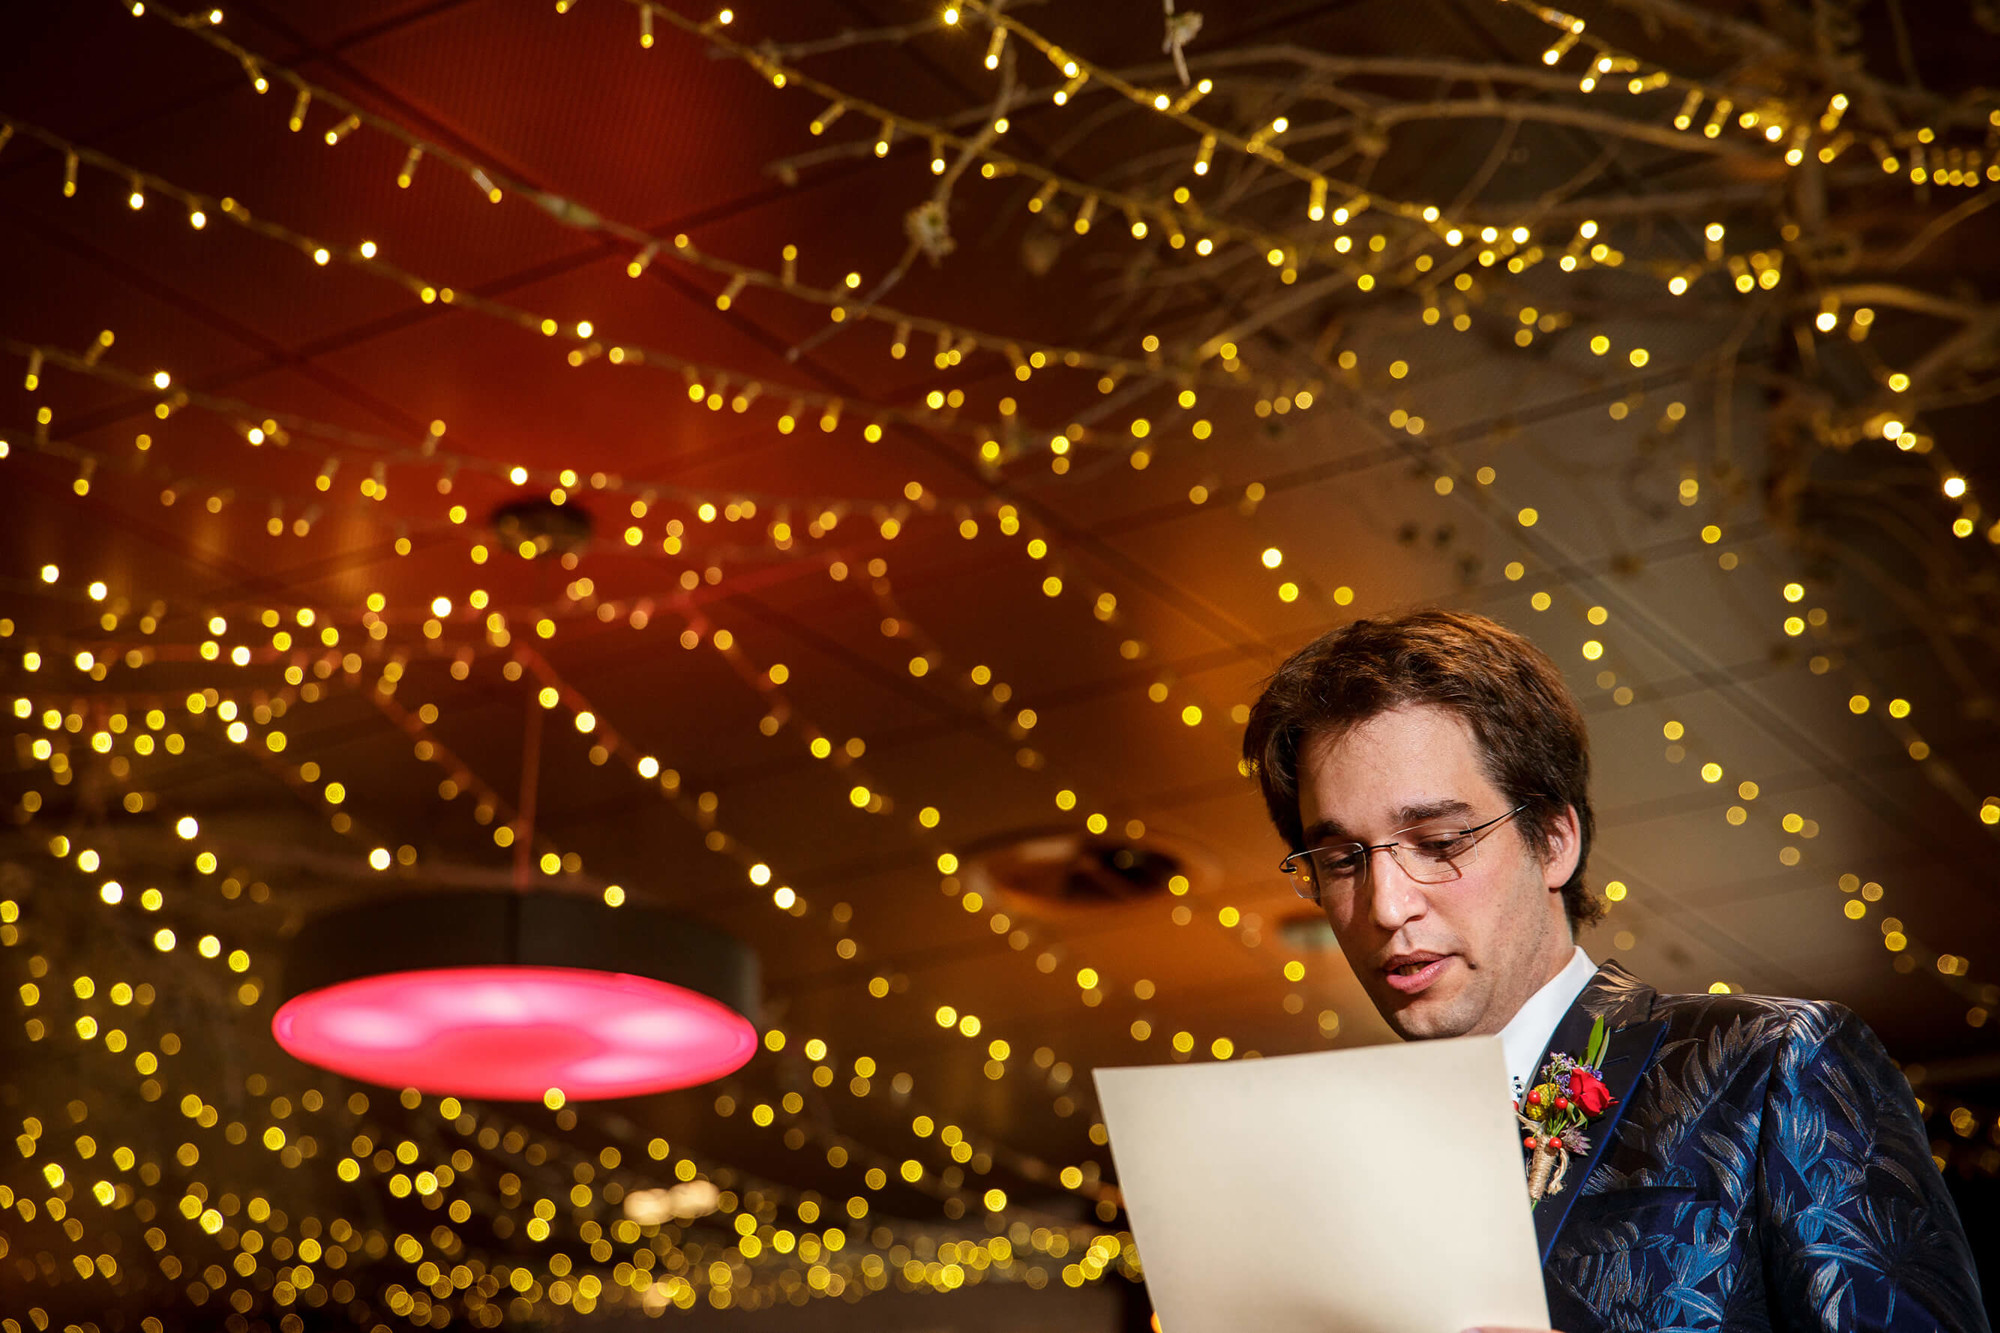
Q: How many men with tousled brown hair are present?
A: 1